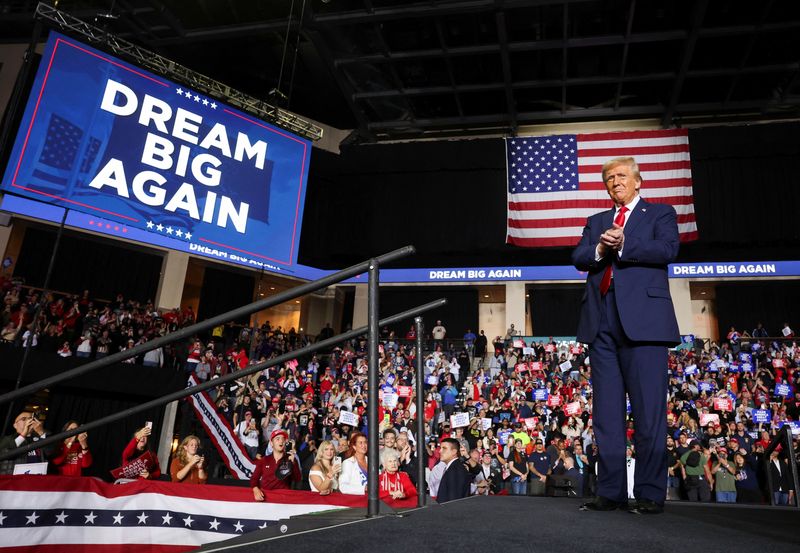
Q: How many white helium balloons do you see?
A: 0